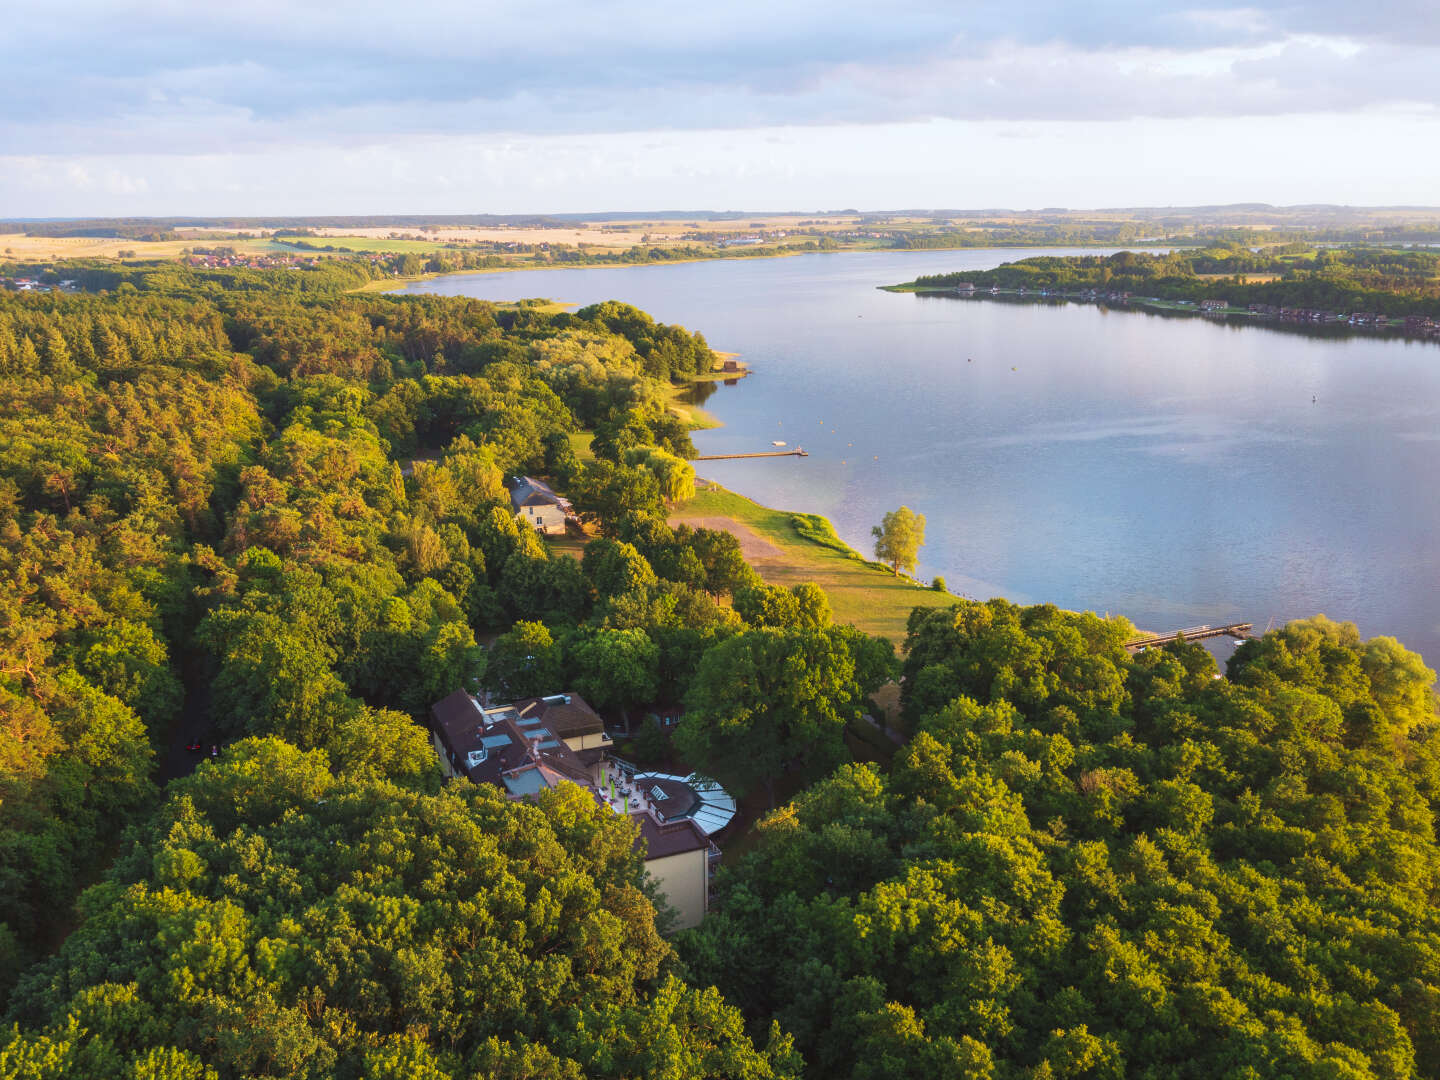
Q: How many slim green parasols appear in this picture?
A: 3